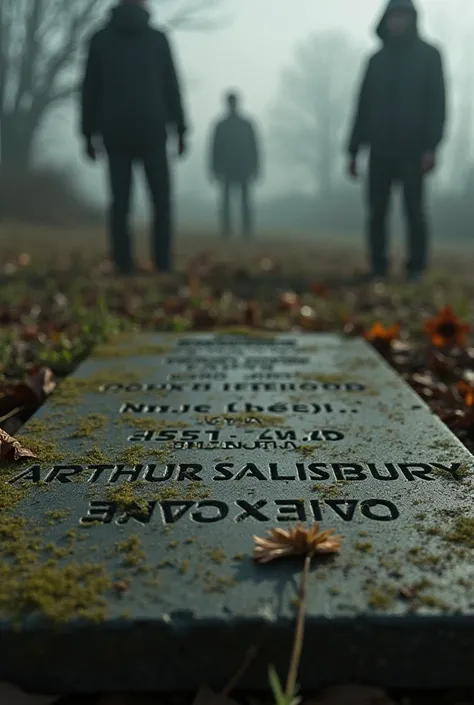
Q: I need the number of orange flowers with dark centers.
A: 1